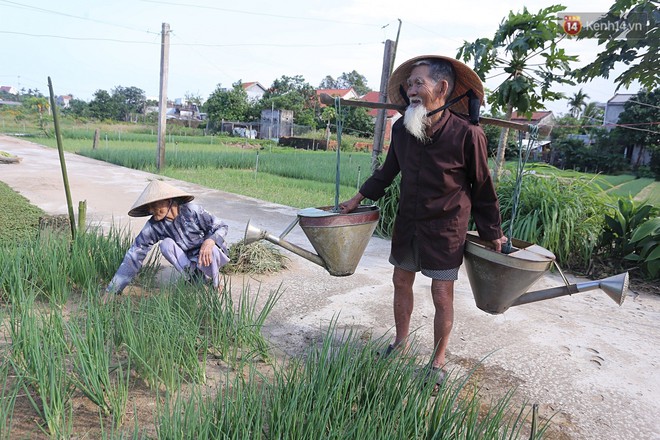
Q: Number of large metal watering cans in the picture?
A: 2